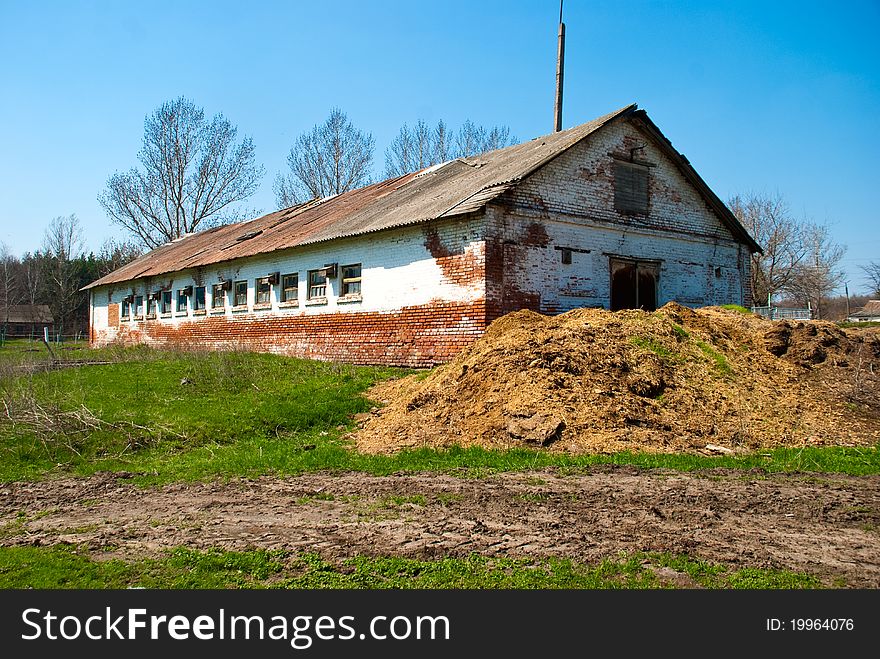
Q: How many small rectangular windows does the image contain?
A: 12